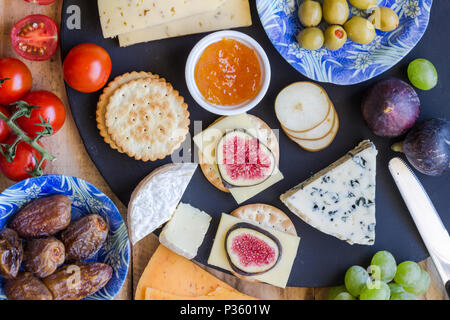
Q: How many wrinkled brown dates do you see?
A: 6